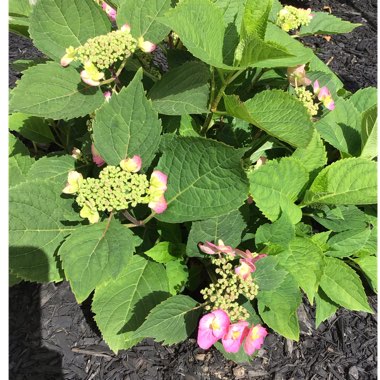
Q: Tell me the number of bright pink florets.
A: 3